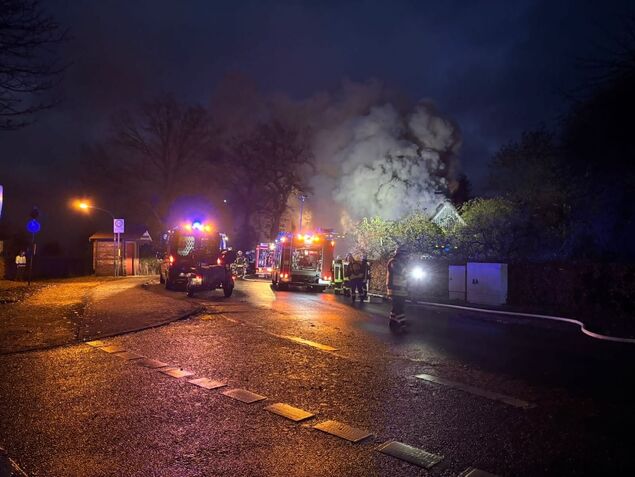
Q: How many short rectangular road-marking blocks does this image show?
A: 11